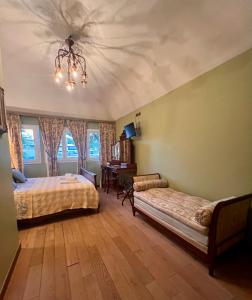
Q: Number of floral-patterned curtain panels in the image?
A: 4